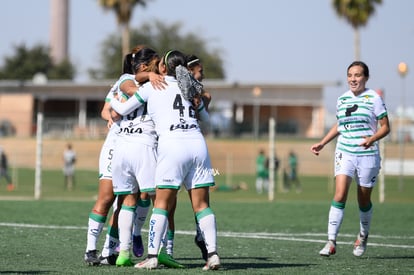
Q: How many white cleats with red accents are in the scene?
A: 4